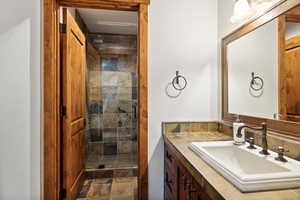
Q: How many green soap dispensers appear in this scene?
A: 0